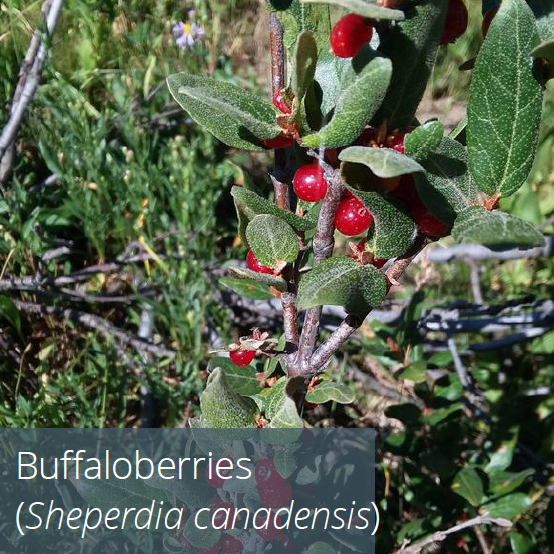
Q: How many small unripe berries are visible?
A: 0